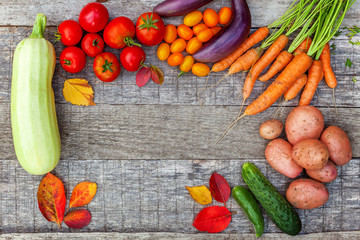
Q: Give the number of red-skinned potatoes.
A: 7